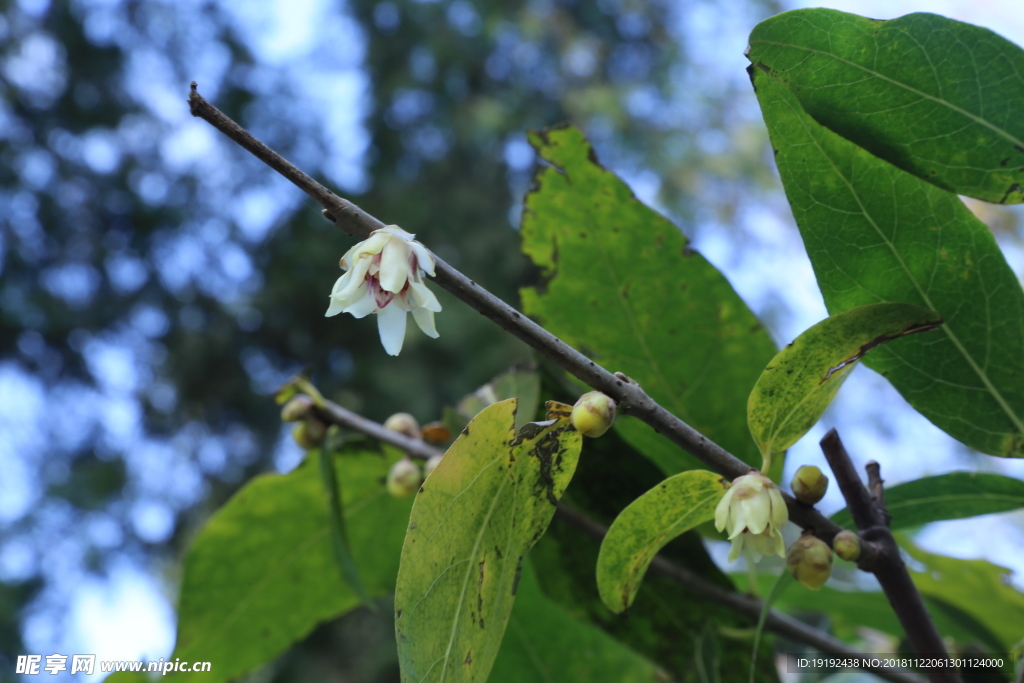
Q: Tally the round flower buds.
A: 9